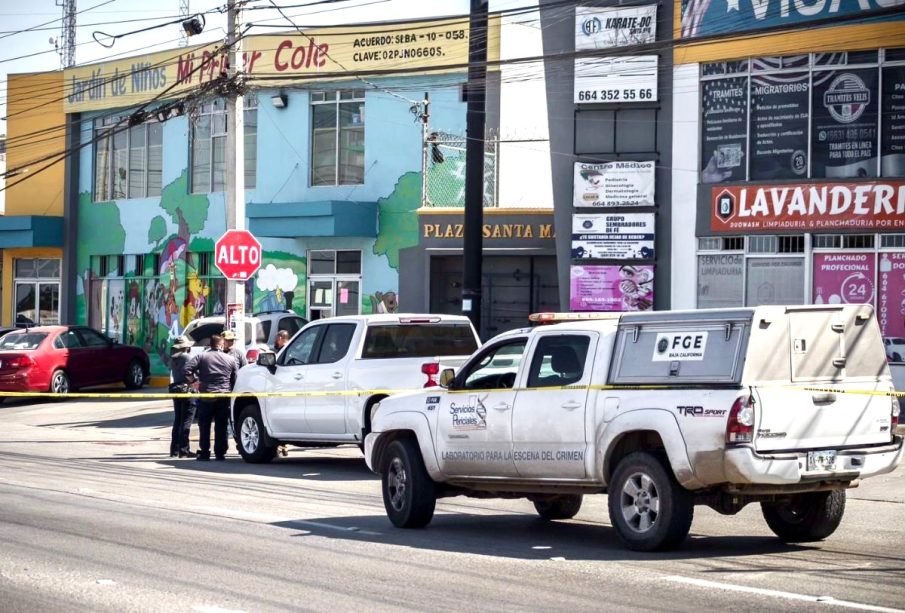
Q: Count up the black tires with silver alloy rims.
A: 5